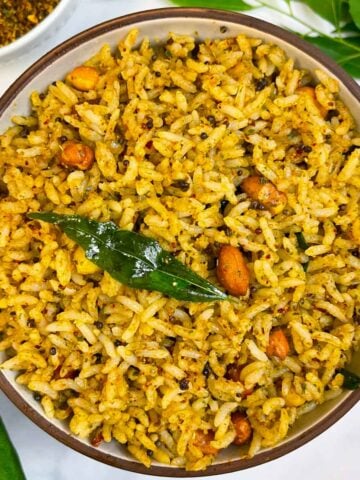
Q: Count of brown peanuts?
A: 8